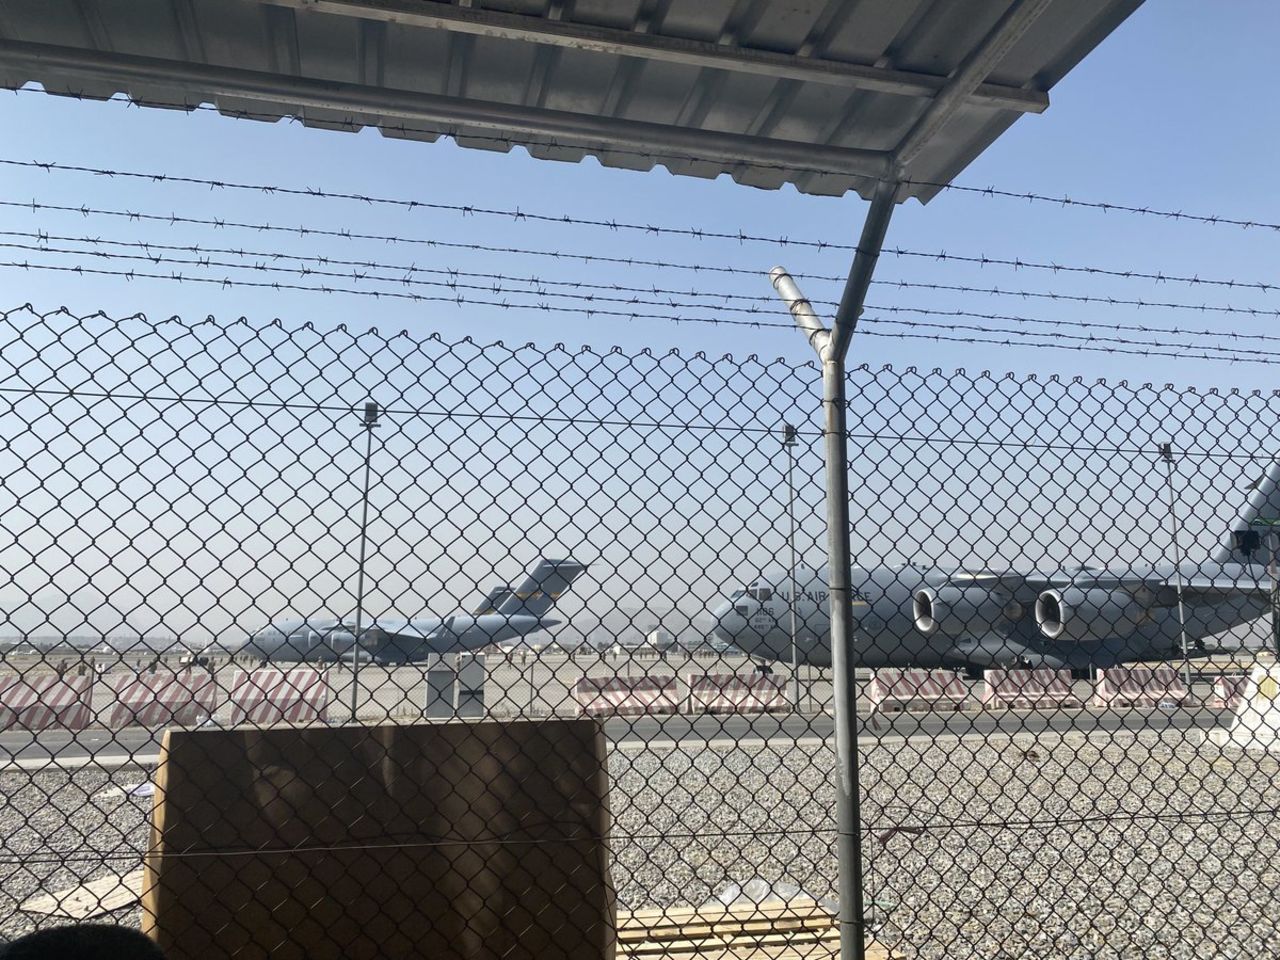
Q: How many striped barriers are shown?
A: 9